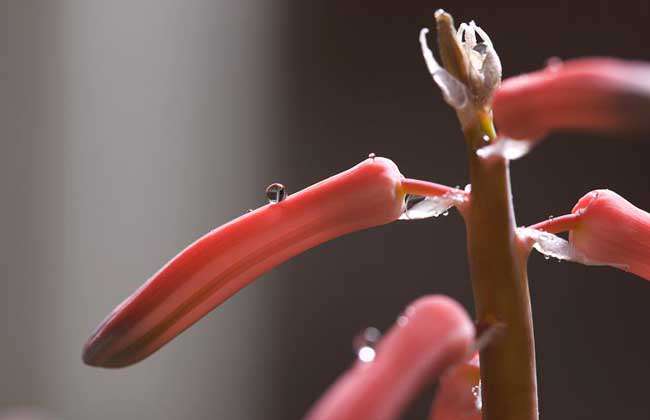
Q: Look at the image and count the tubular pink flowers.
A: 5